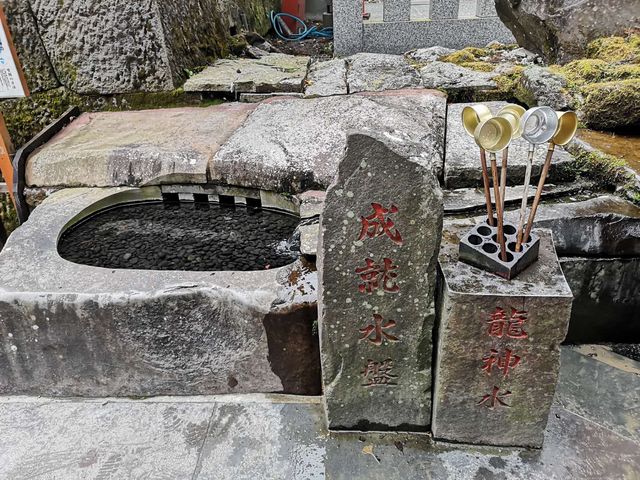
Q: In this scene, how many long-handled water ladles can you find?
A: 5